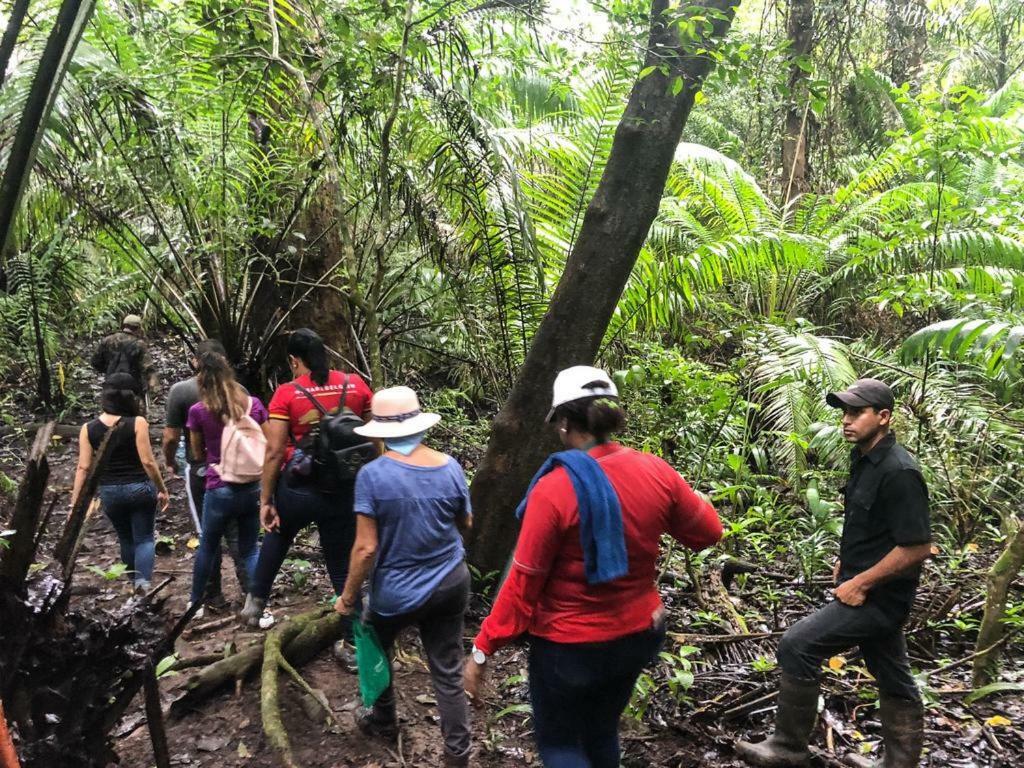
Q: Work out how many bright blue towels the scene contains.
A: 1